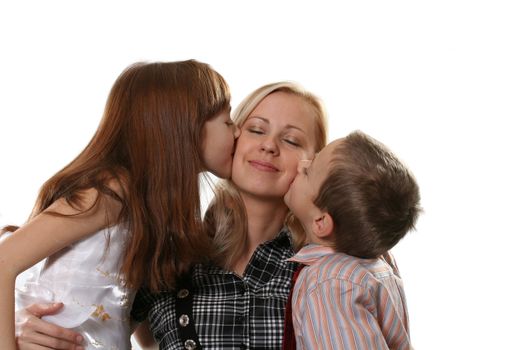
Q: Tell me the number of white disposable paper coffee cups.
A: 0